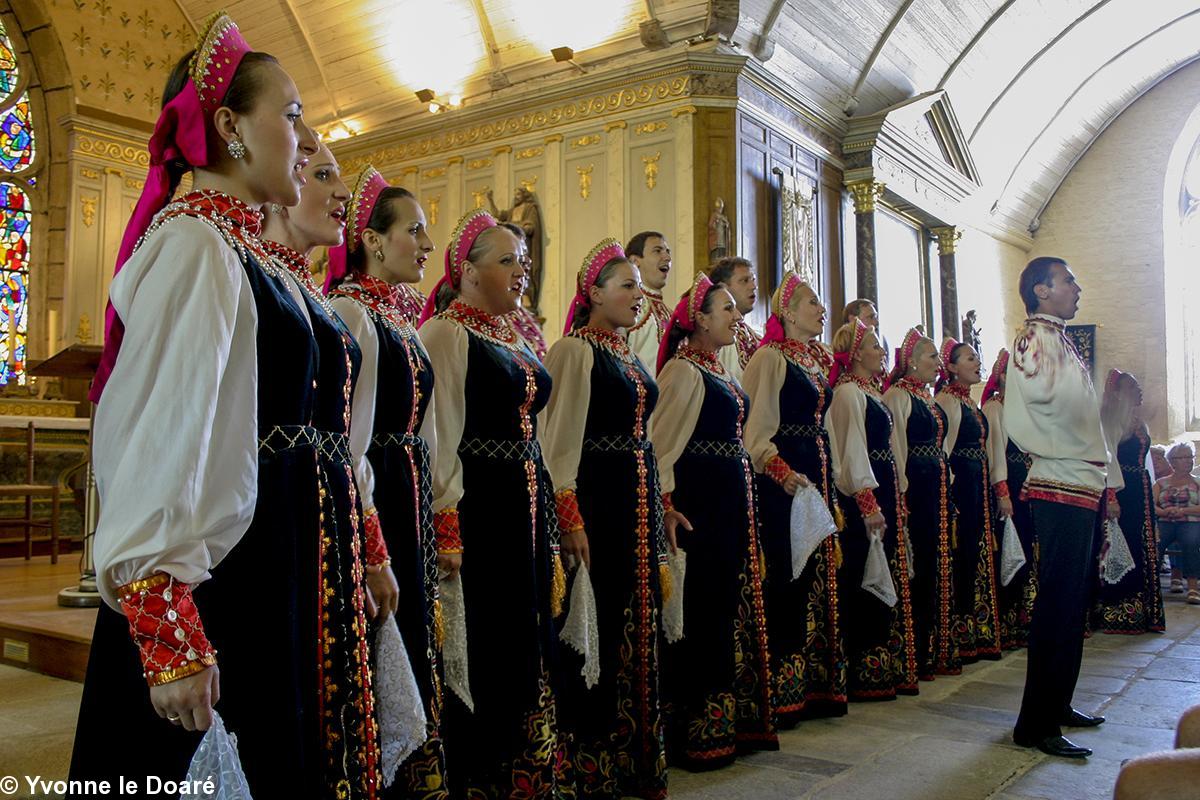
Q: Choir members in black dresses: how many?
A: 12